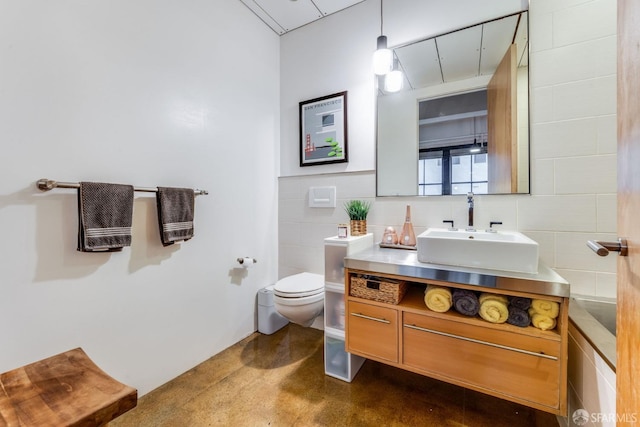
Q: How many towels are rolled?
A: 7